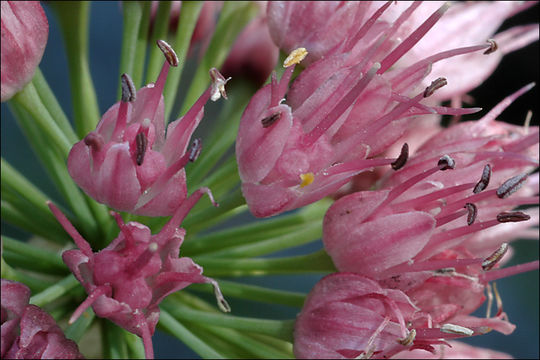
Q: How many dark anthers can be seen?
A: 14